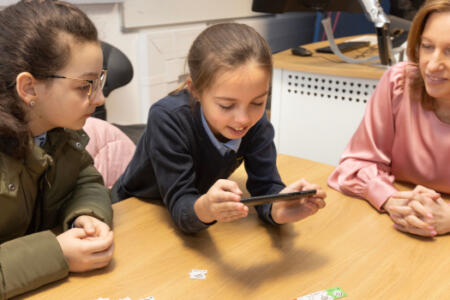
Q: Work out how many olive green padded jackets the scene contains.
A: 1